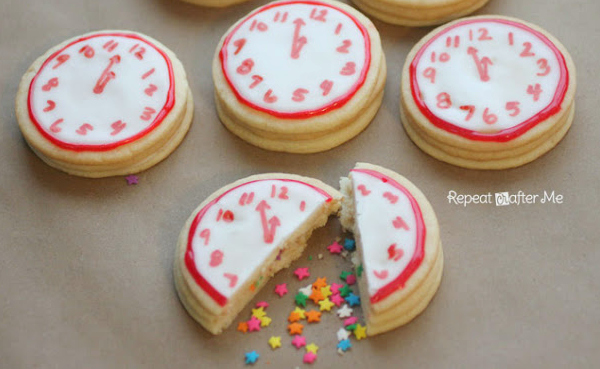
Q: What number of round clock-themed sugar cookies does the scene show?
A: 4